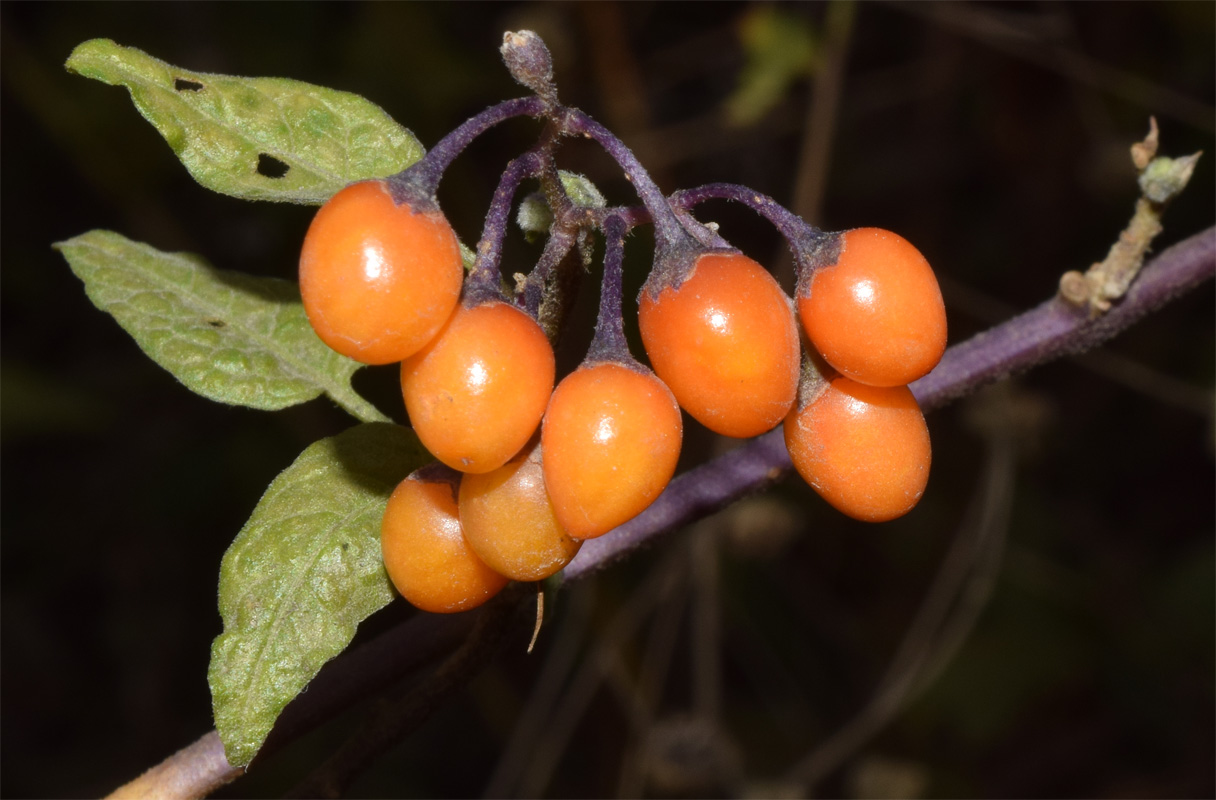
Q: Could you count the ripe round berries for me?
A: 8